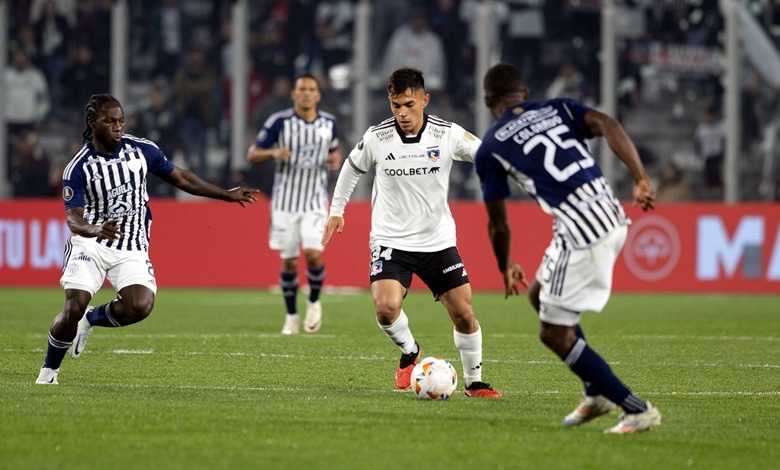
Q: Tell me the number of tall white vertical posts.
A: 7